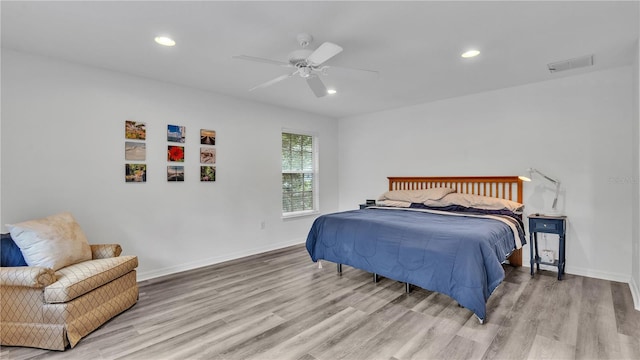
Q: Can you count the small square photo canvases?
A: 9